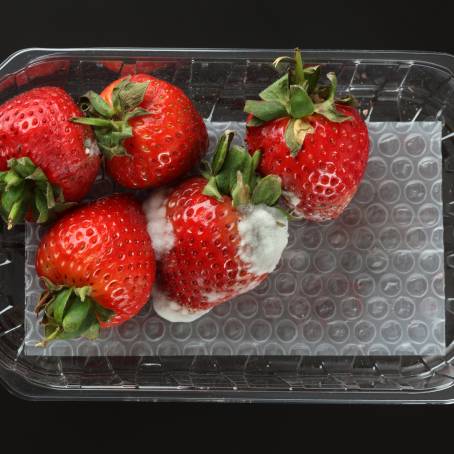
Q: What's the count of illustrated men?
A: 0